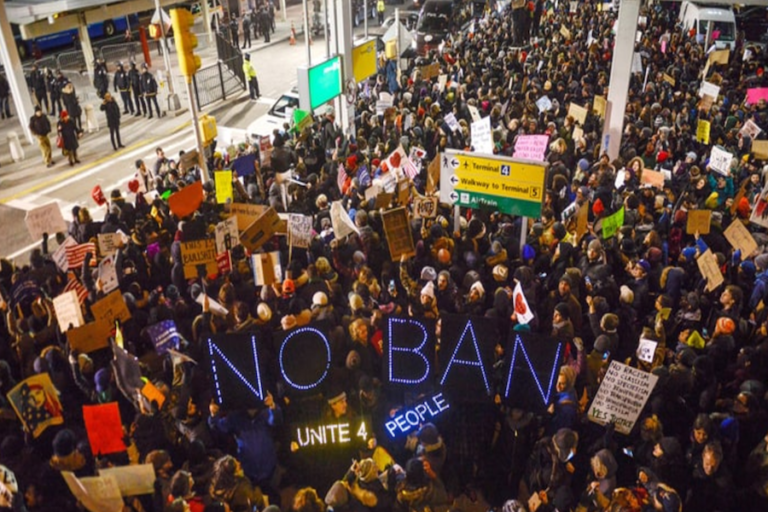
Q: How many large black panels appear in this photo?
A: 5